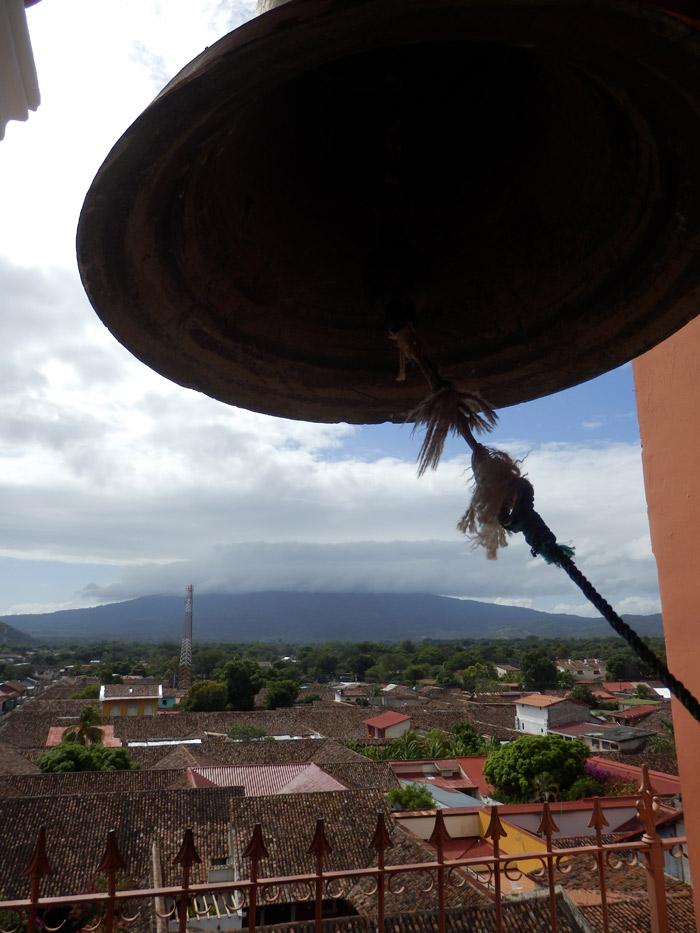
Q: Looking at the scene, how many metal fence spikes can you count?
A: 11